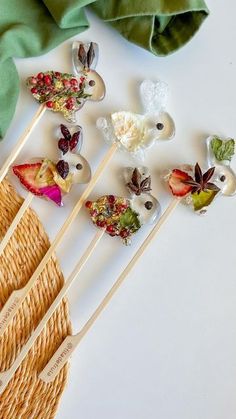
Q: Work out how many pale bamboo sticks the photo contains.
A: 5